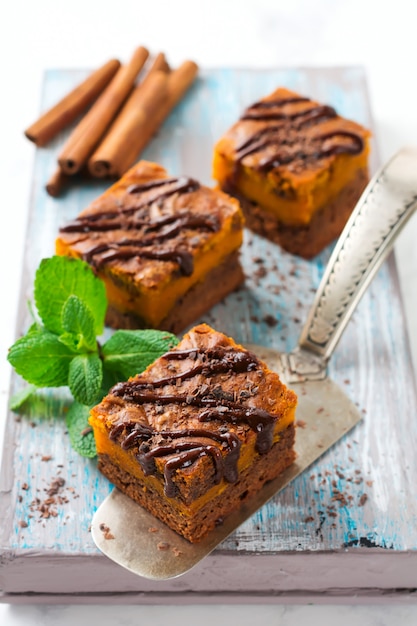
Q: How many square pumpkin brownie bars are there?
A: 3